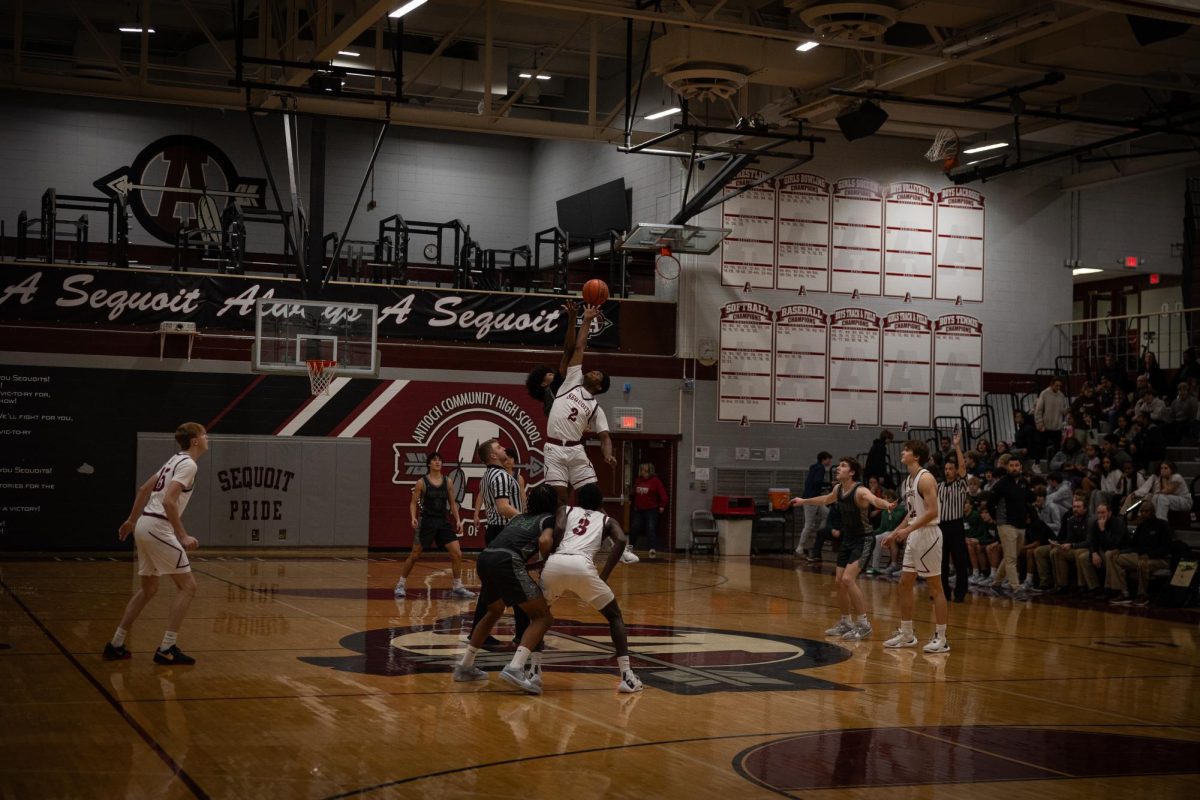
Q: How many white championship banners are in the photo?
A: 10